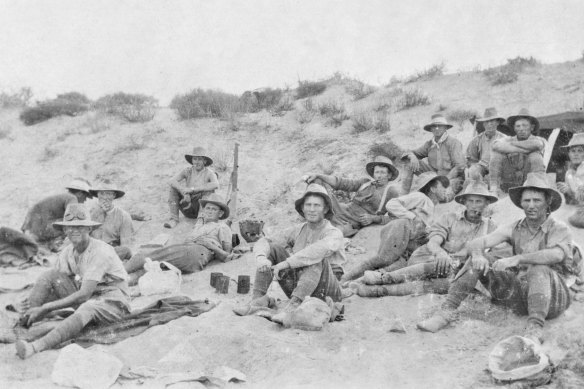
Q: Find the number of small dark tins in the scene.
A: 3